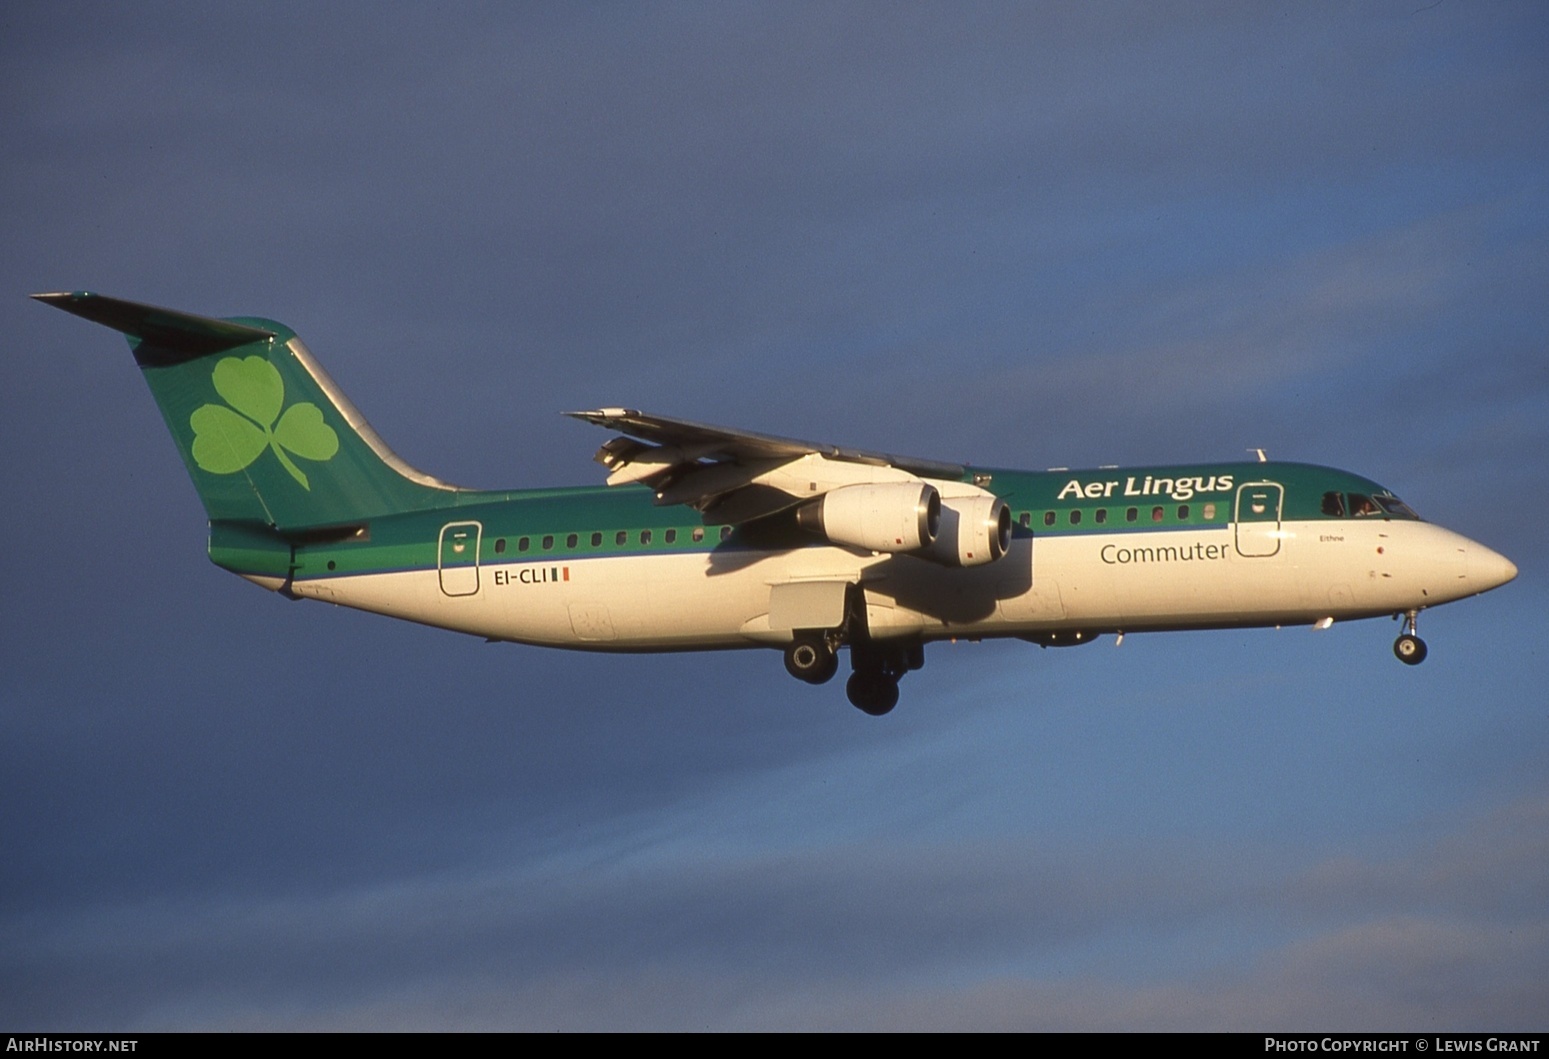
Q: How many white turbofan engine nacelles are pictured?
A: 2